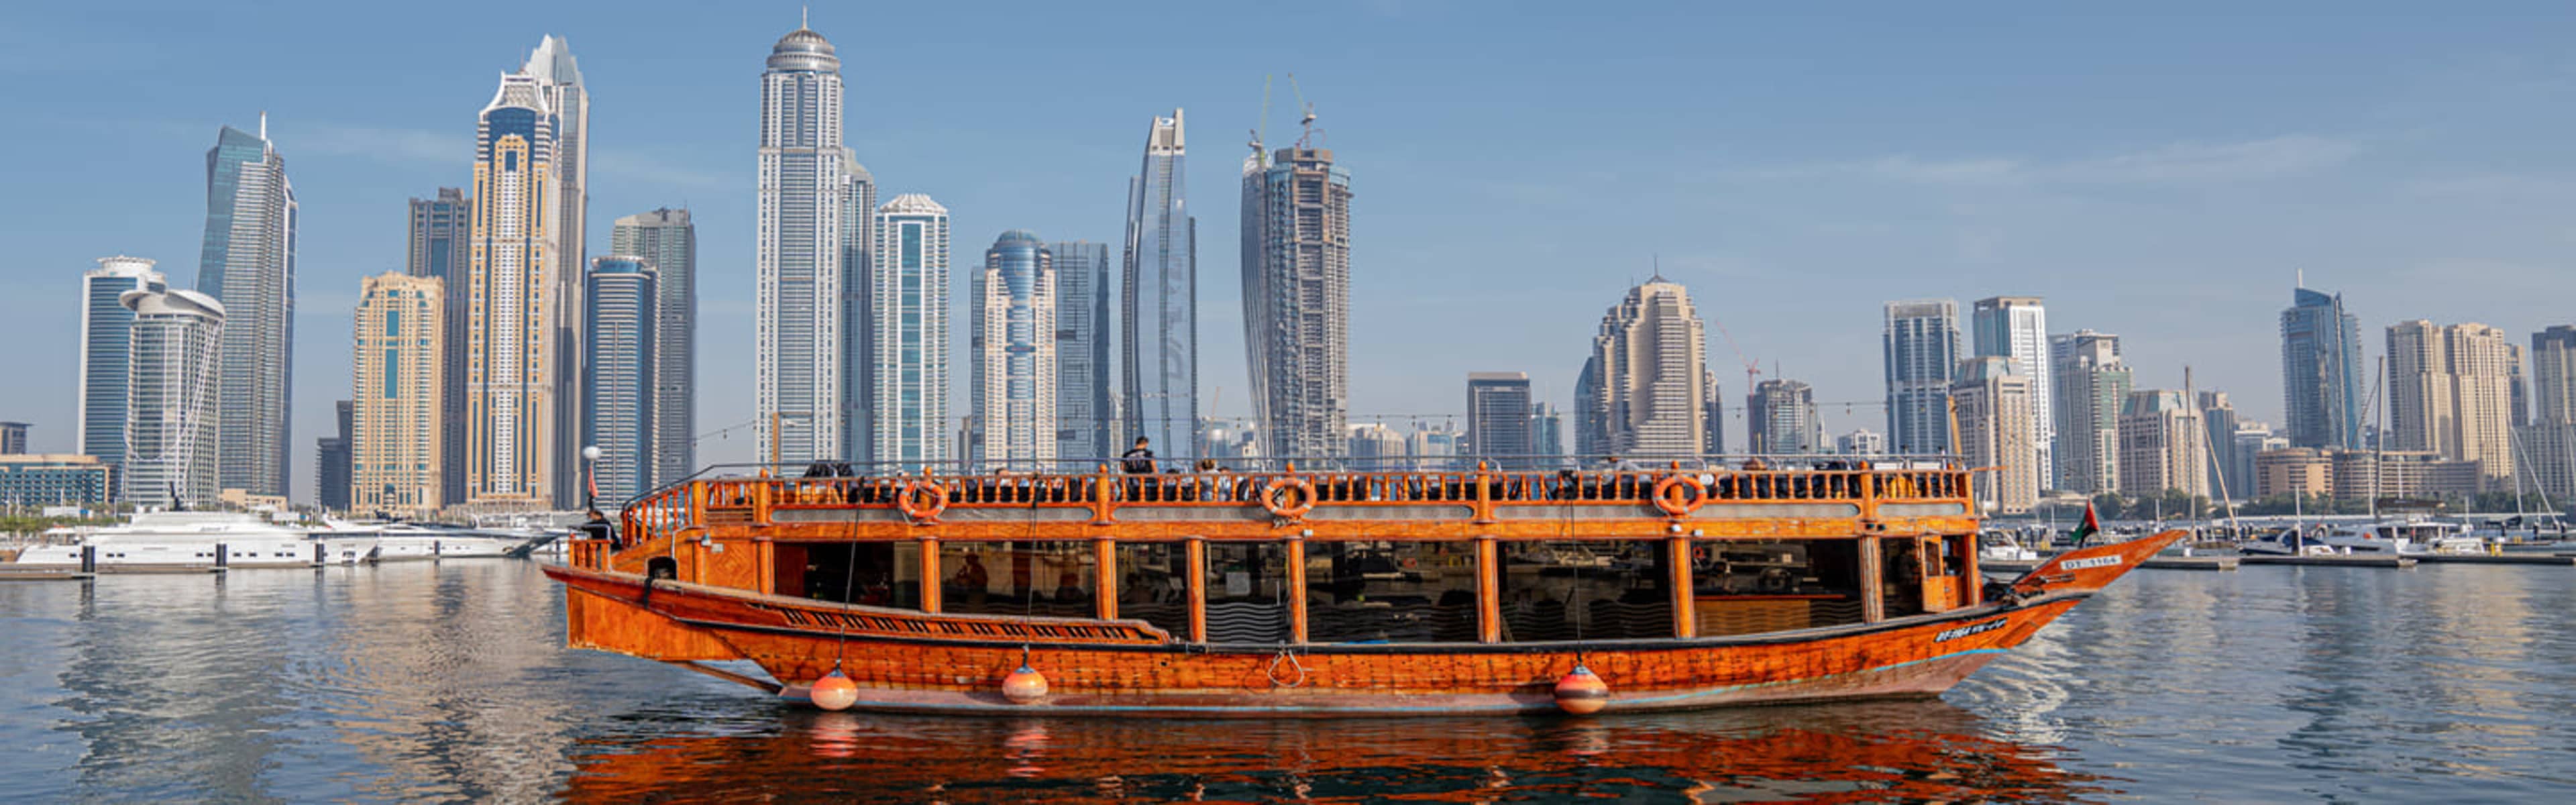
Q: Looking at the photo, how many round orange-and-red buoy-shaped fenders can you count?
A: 3